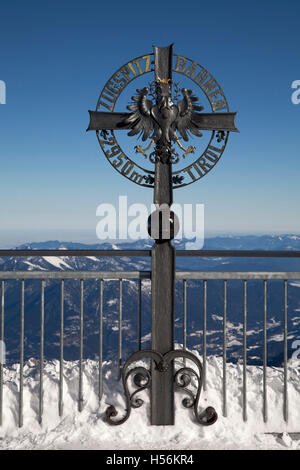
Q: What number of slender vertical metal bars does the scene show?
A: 14